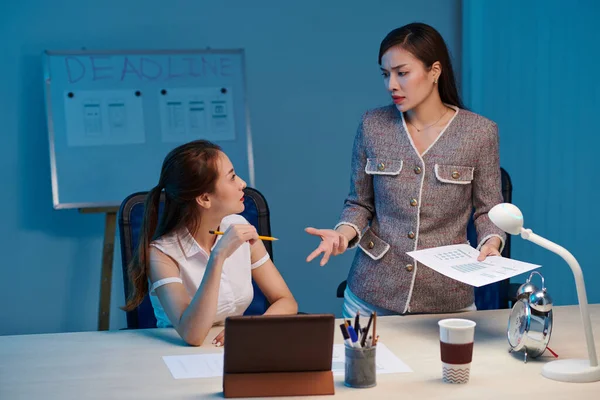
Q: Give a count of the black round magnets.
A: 4